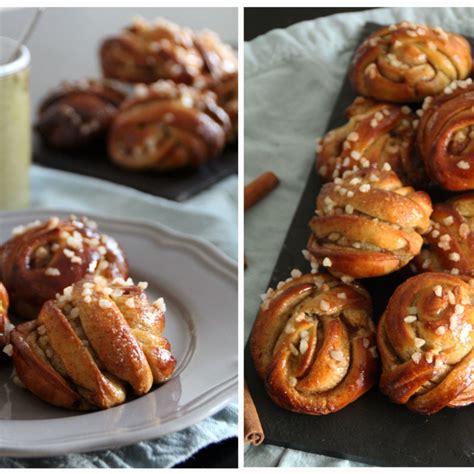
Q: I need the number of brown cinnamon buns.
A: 14